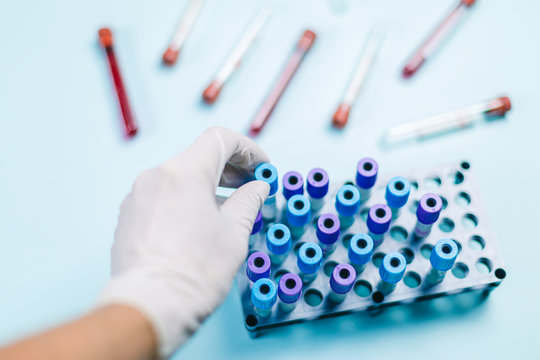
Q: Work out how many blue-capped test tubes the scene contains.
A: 10